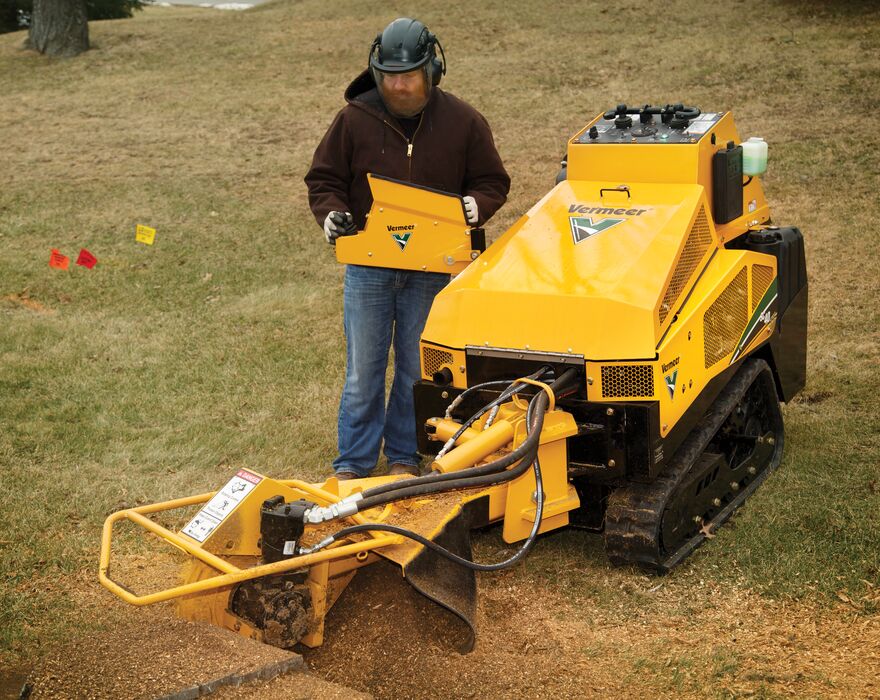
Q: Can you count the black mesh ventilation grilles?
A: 5